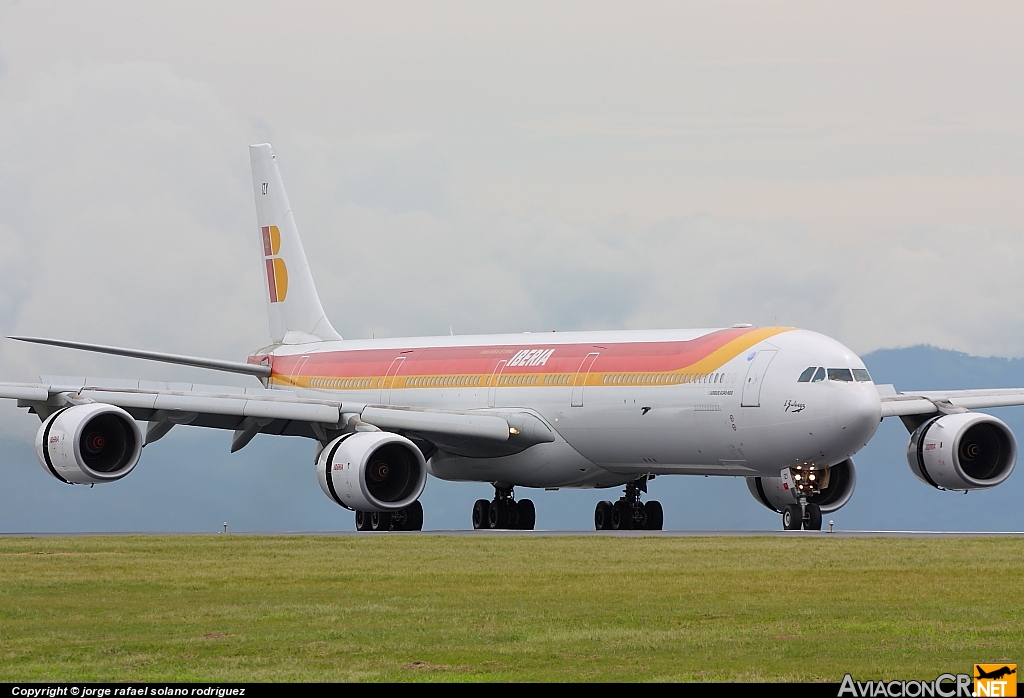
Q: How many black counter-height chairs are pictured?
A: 0